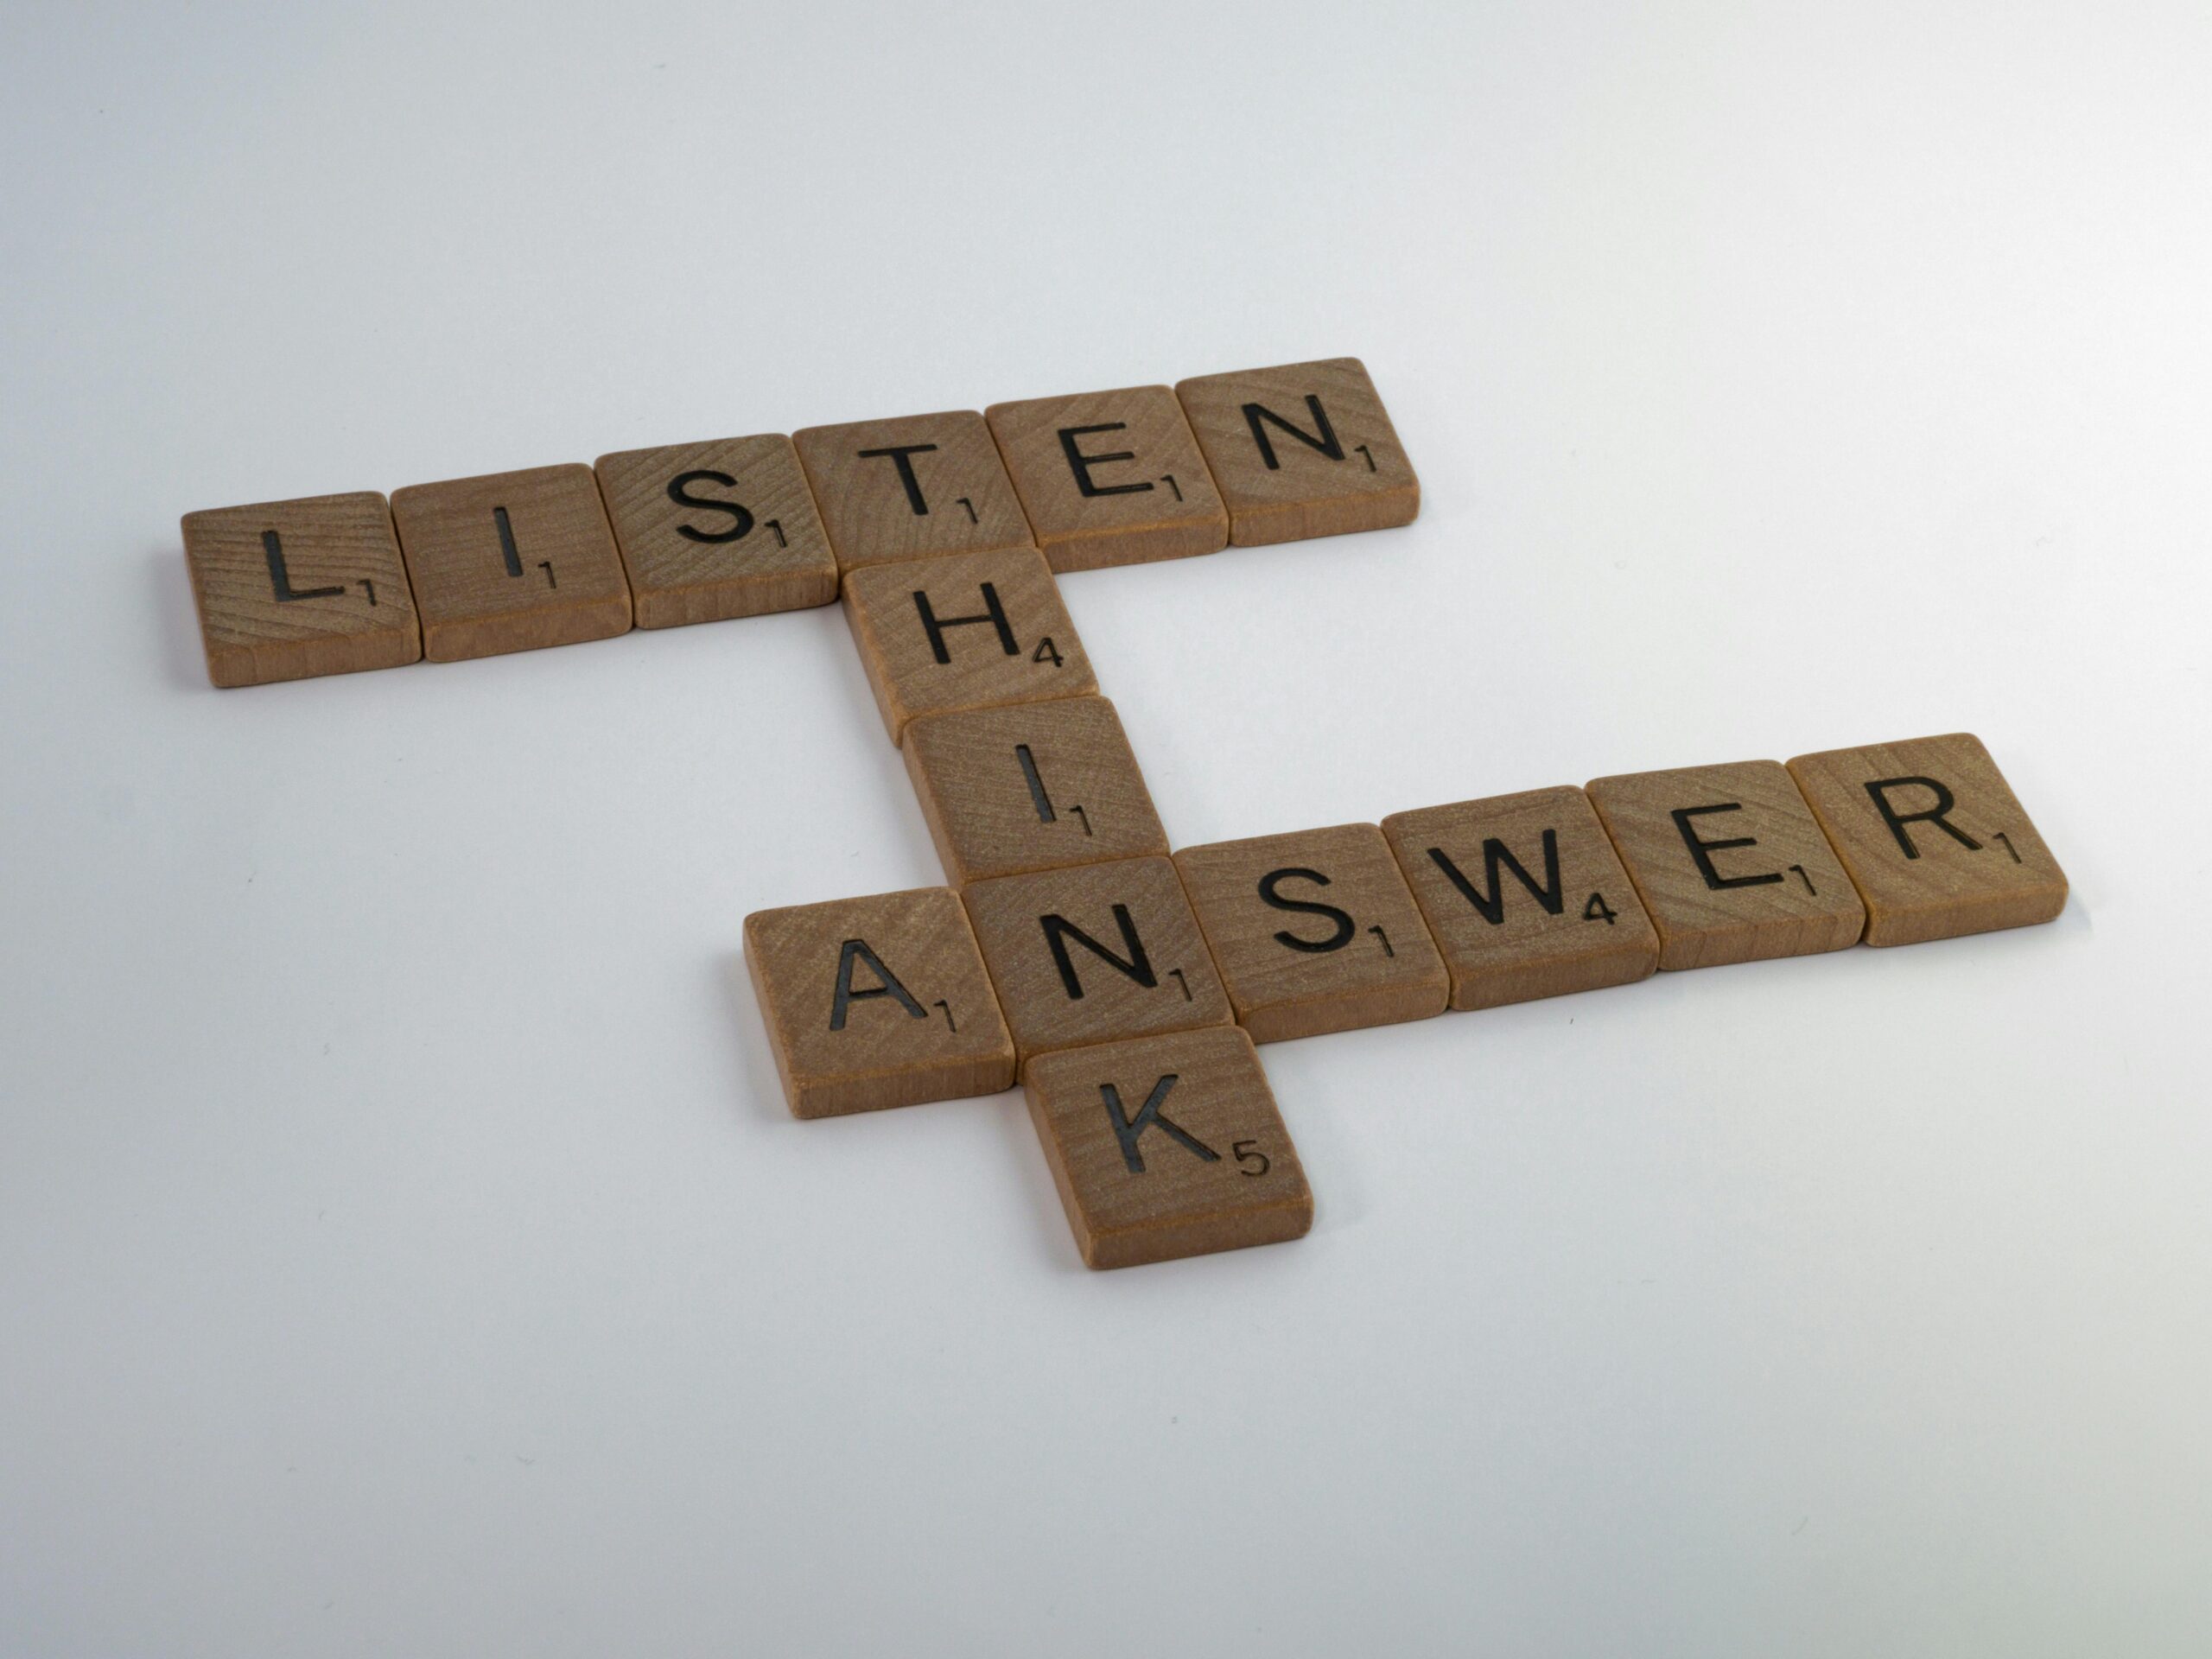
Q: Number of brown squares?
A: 15